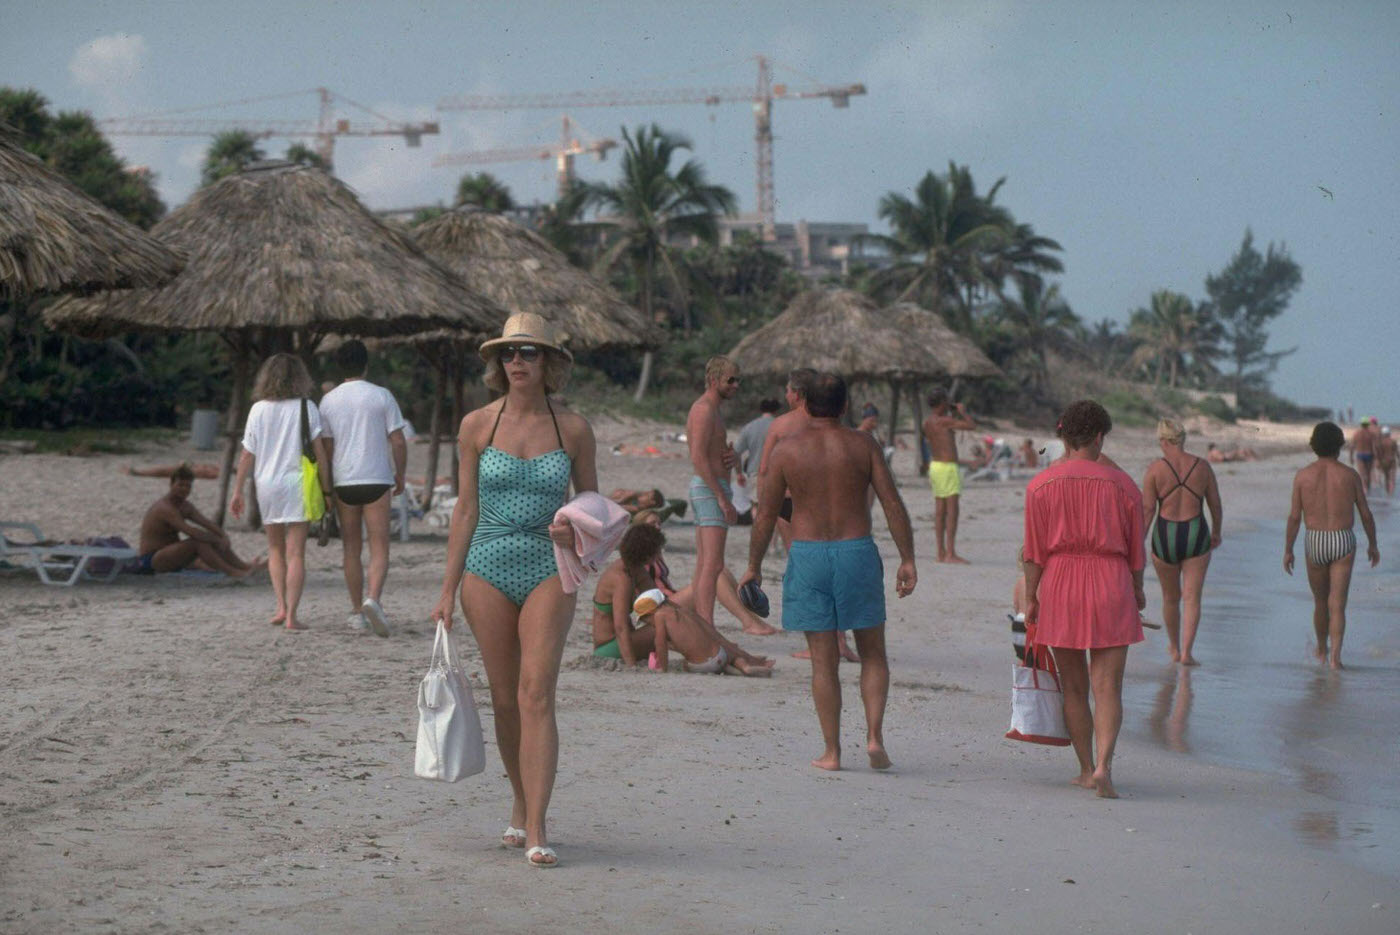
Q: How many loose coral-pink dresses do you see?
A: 1